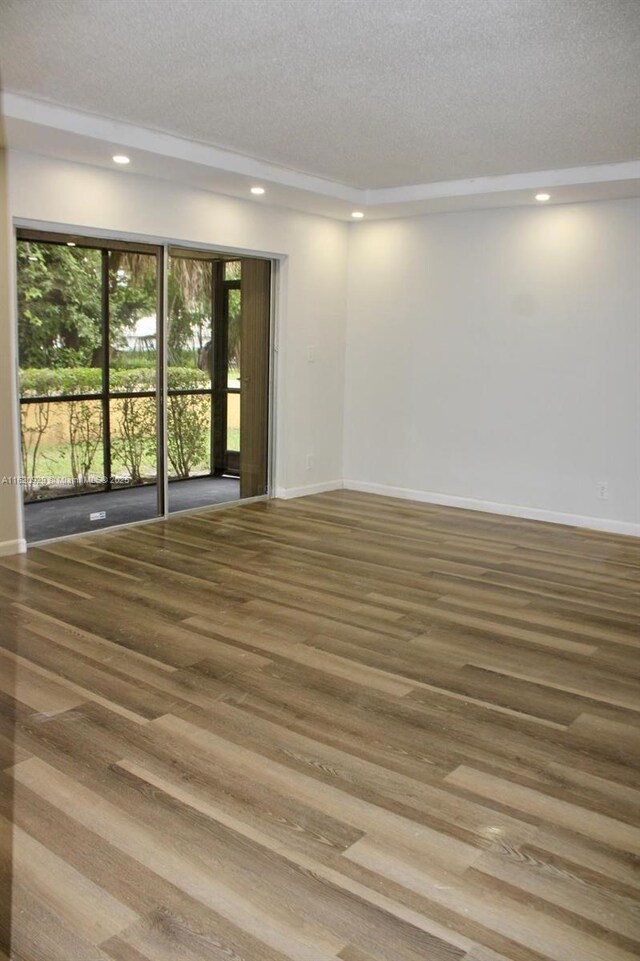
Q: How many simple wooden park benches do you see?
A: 0